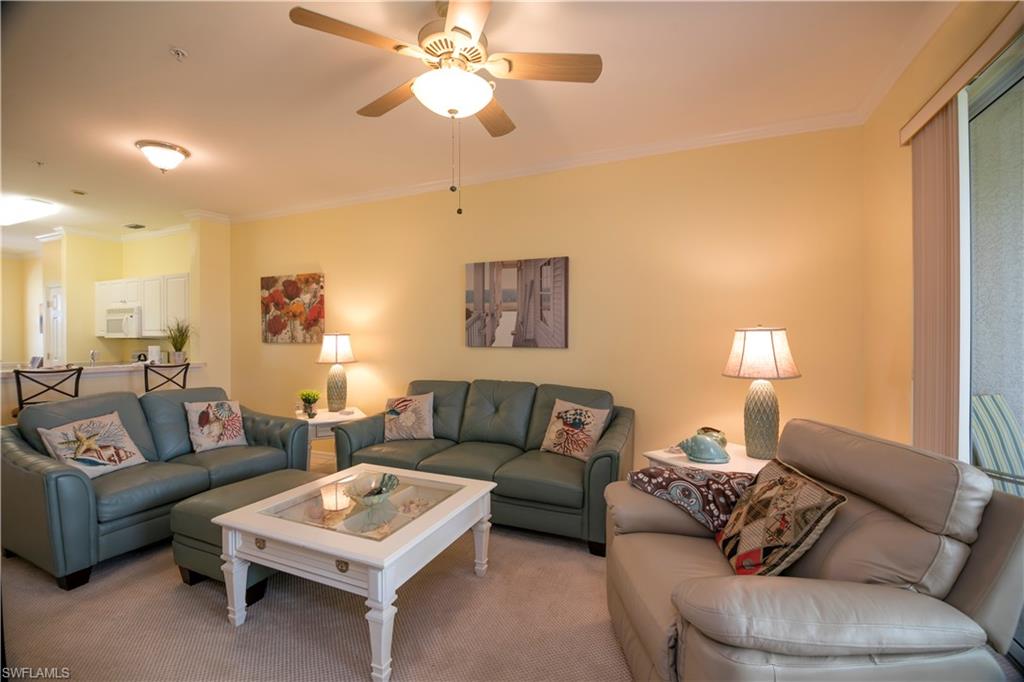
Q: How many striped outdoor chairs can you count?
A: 1